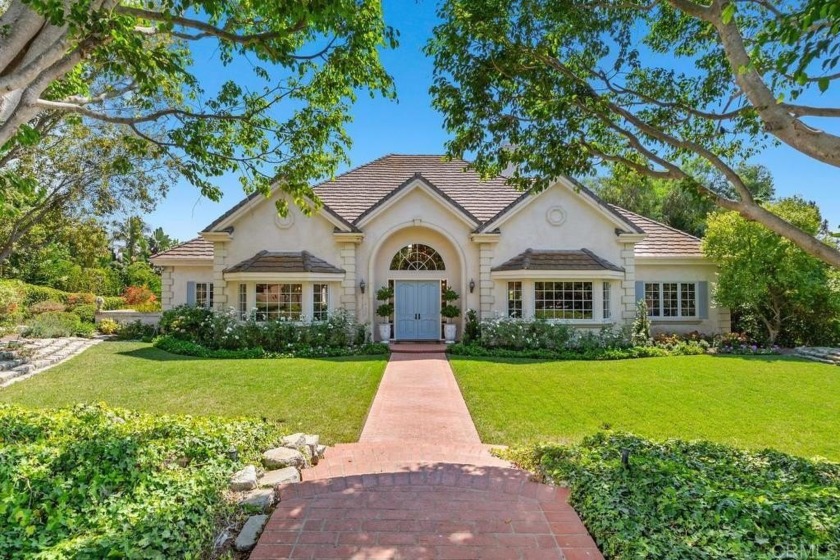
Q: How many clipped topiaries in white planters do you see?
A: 2